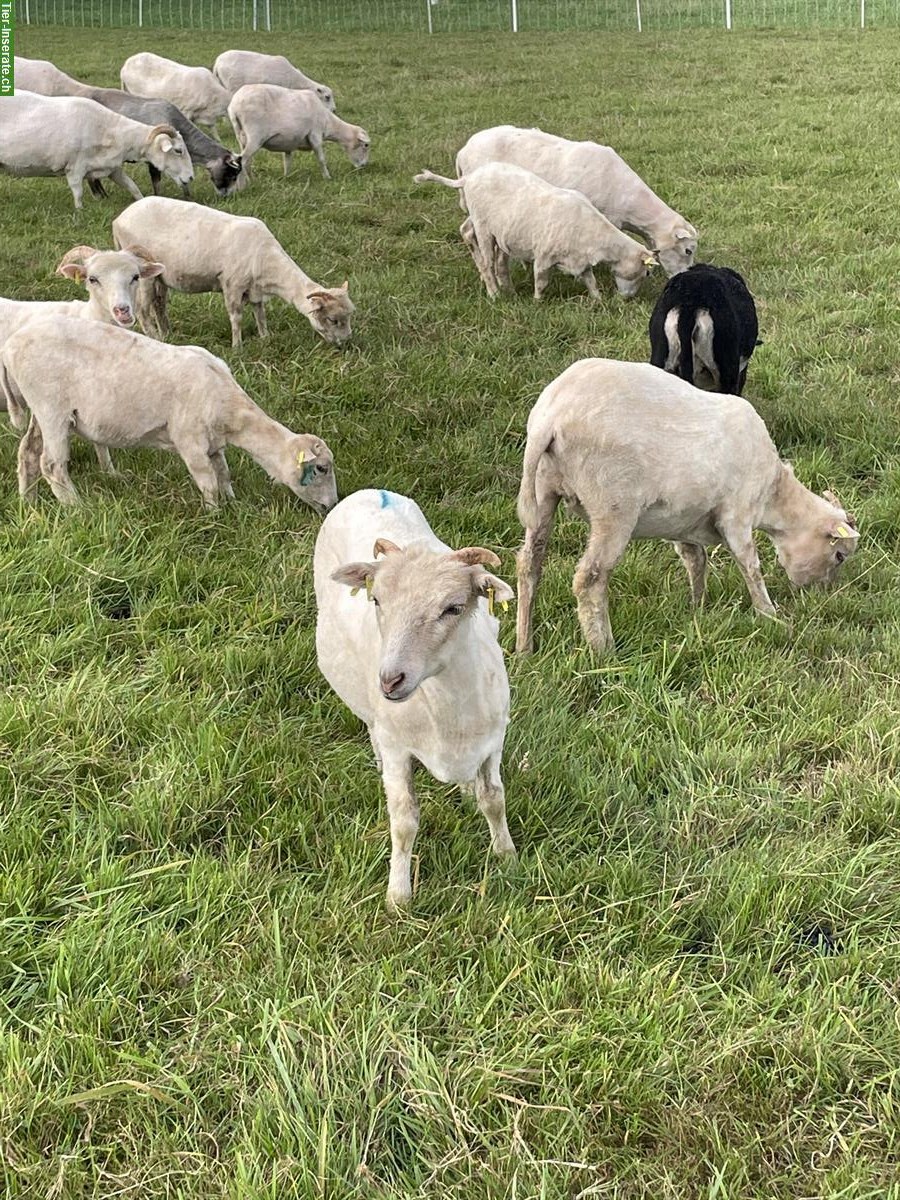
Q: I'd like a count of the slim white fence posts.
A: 9